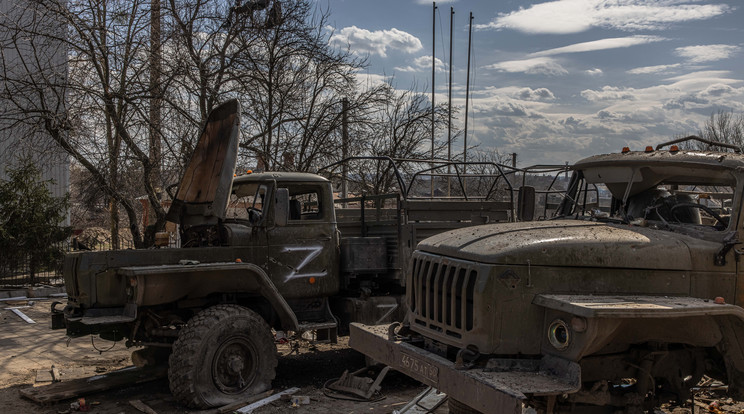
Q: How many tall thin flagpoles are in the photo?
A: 3